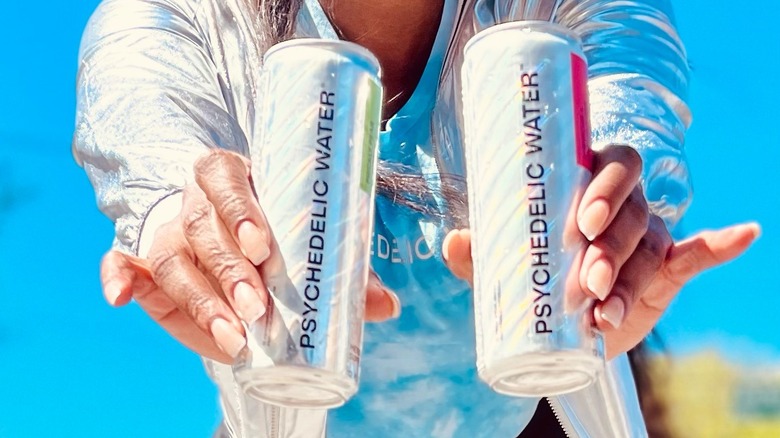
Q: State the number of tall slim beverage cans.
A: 2